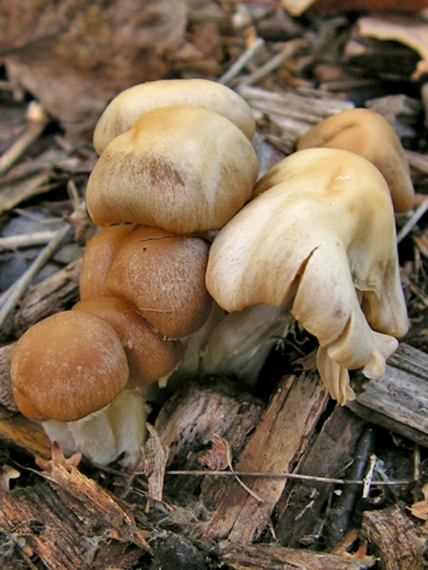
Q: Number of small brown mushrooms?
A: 4